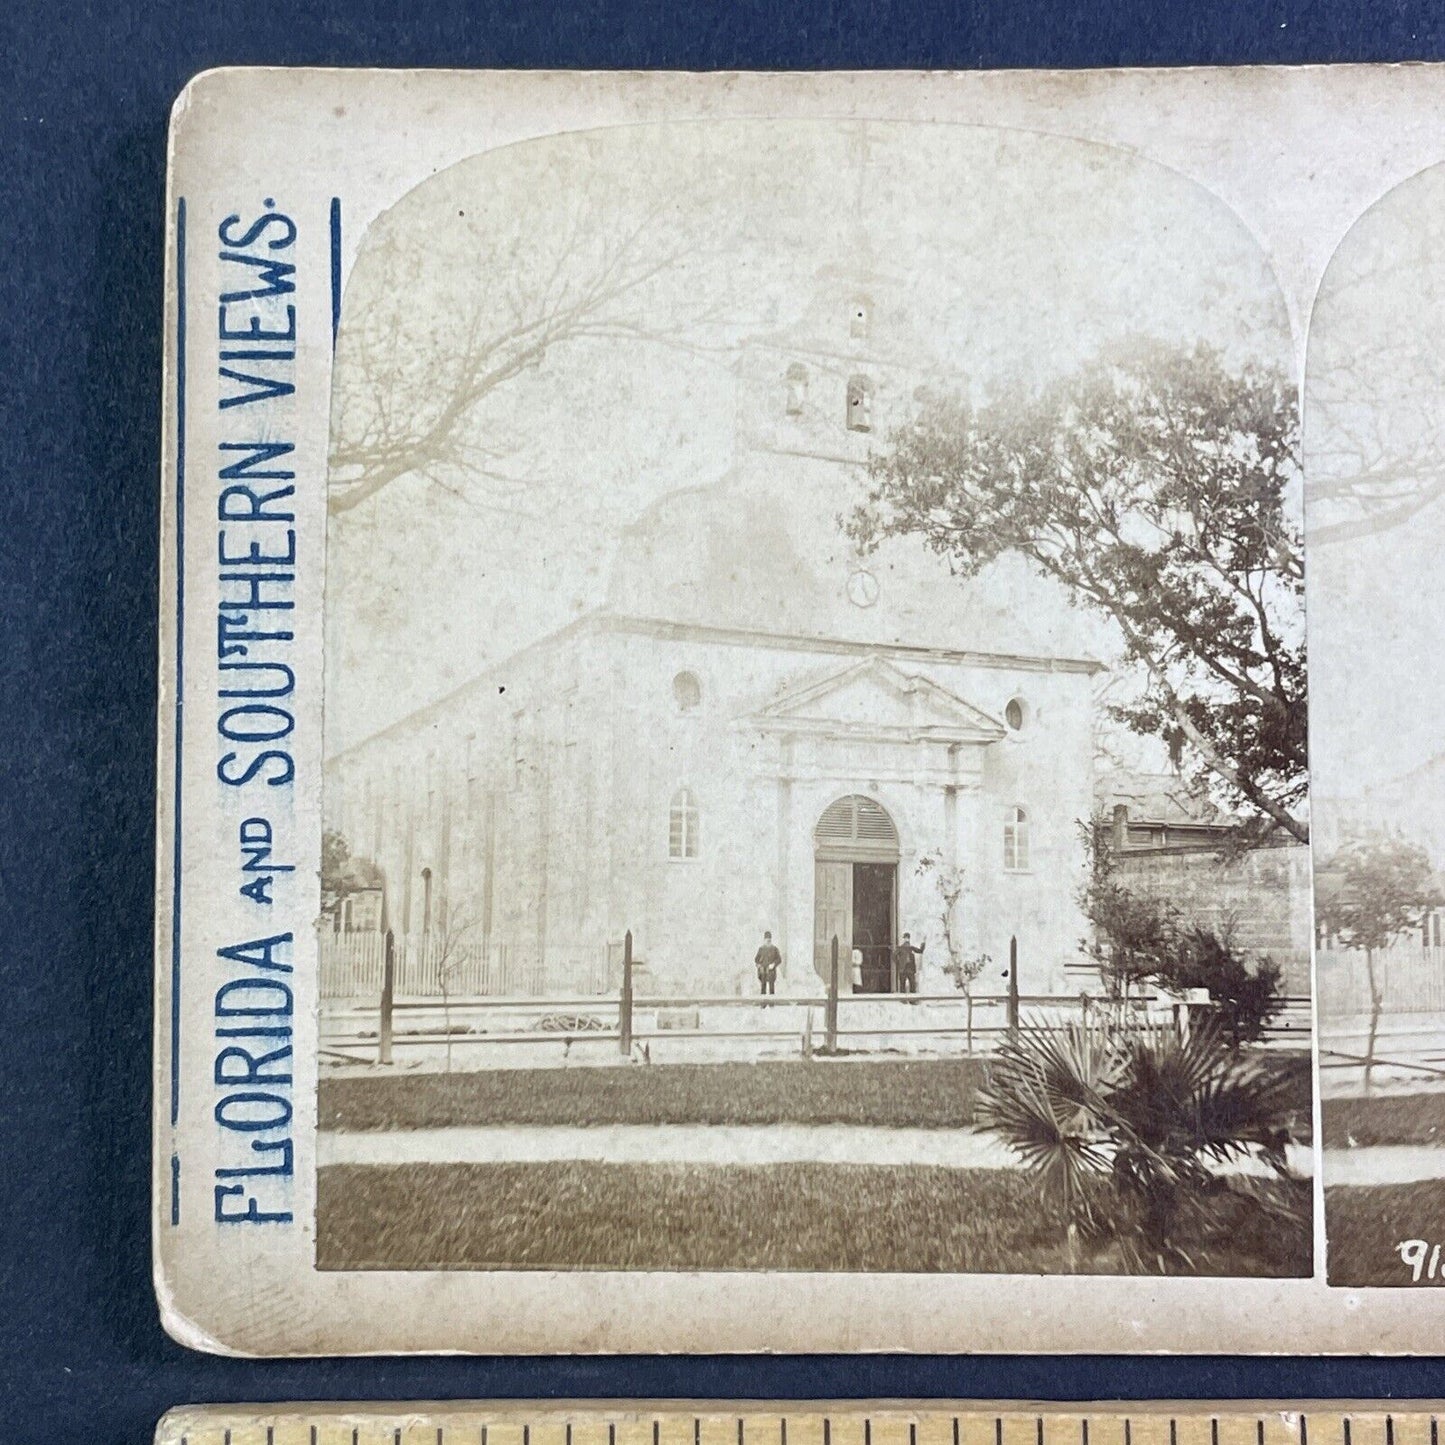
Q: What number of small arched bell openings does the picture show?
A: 3